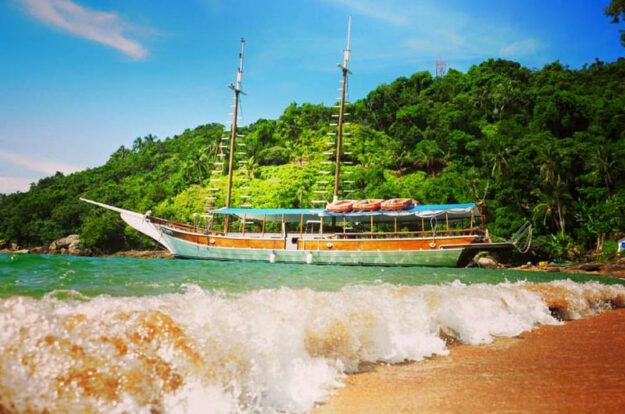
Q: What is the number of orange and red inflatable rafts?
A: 3